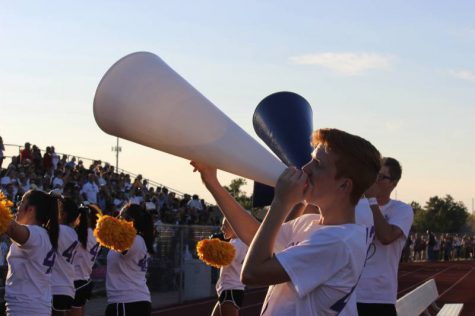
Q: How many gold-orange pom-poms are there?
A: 3